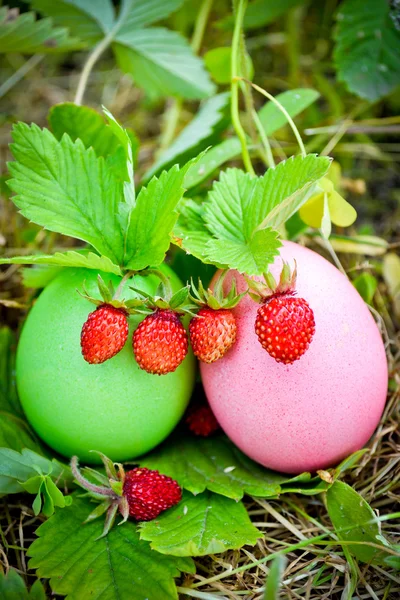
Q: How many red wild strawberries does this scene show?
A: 6